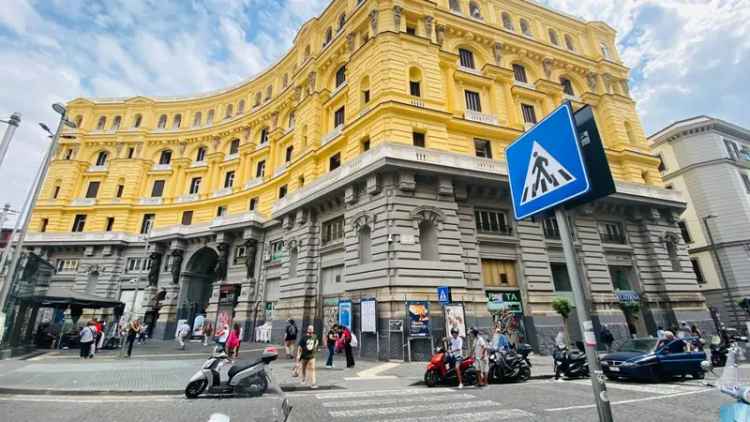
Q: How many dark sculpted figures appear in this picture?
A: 4